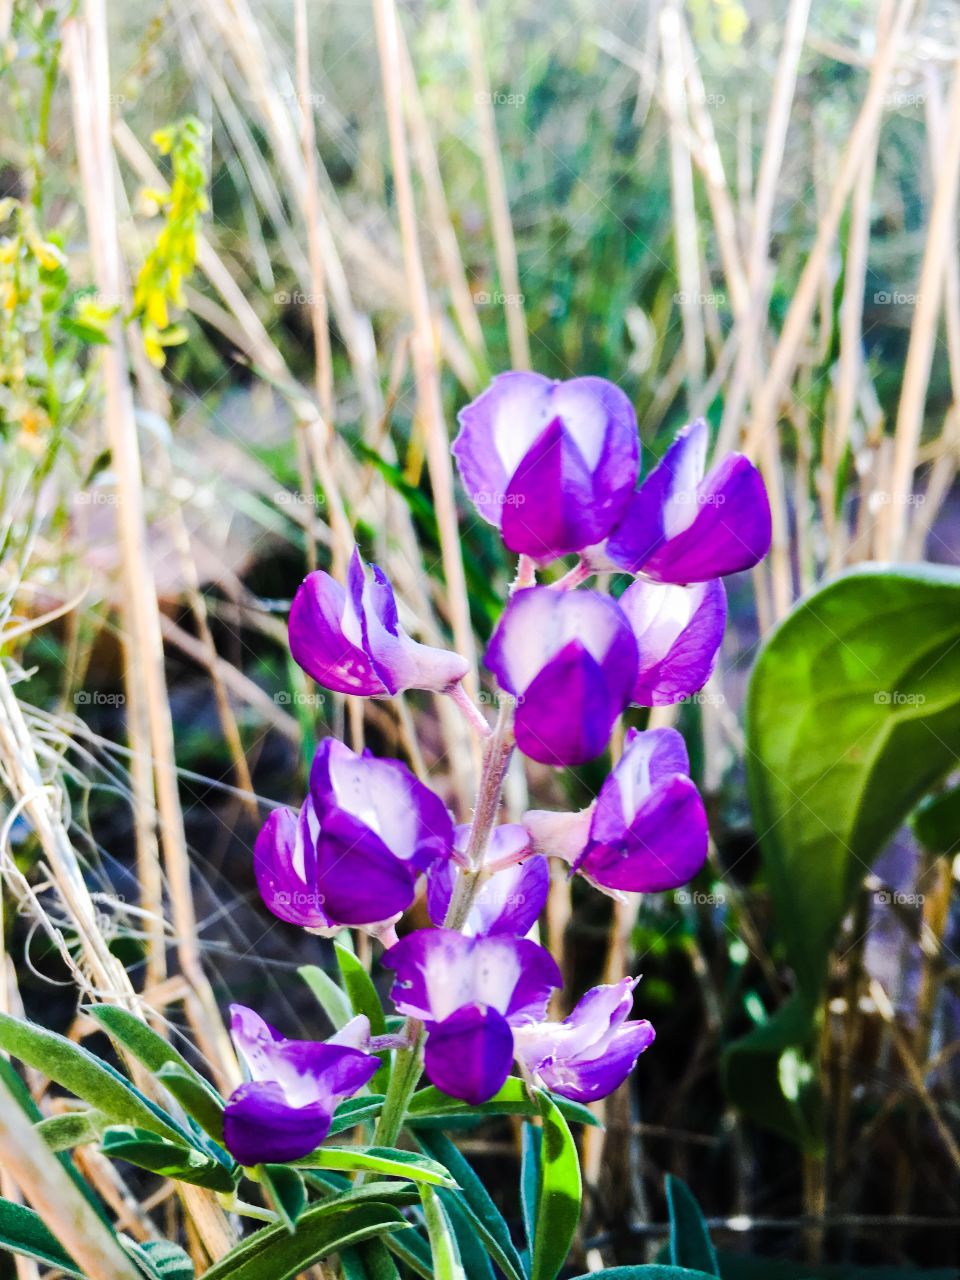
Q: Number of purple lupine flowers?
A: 12